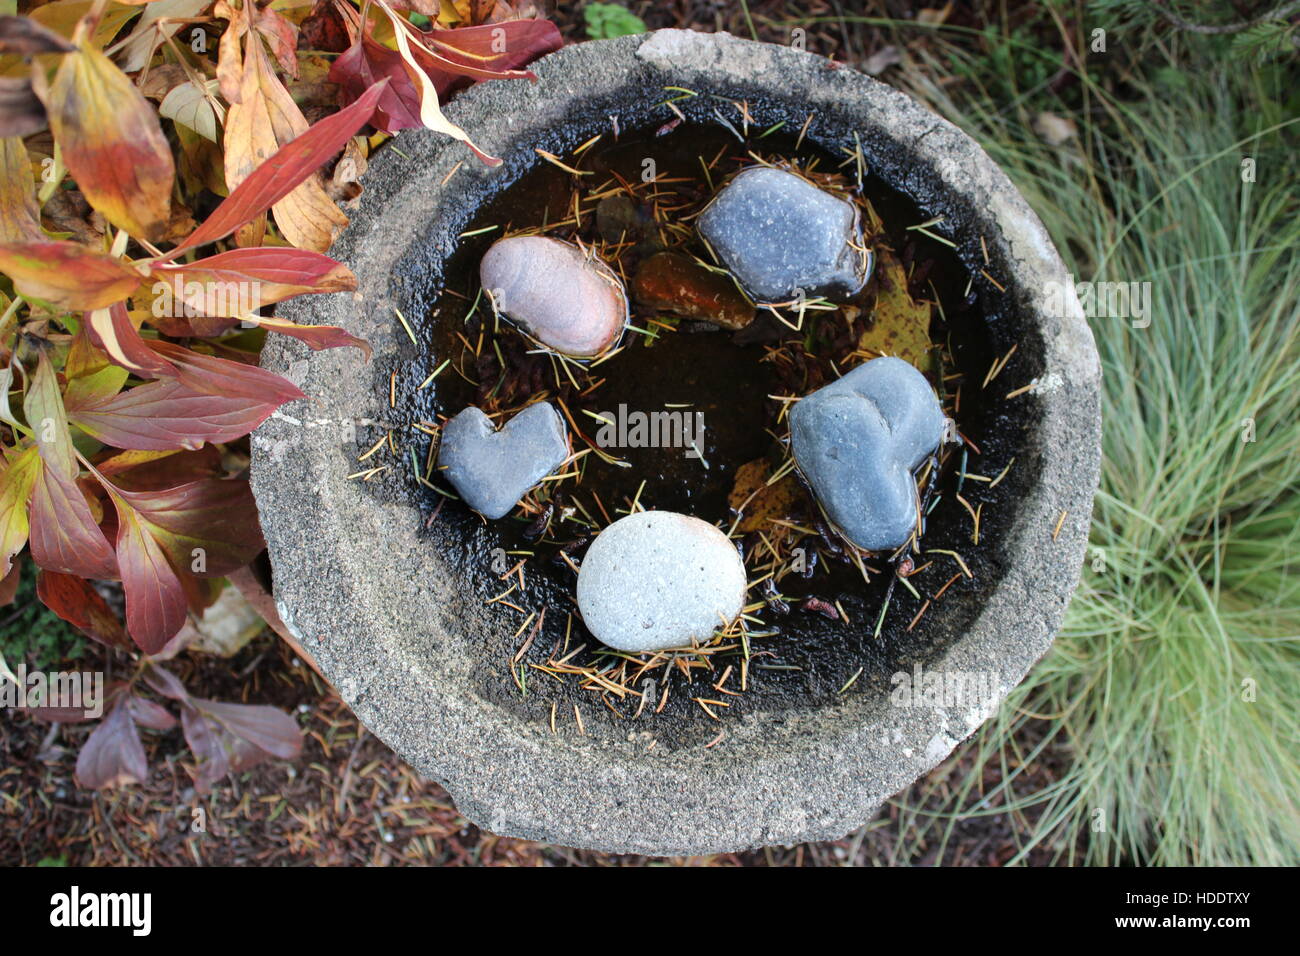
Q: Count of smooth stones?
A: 5